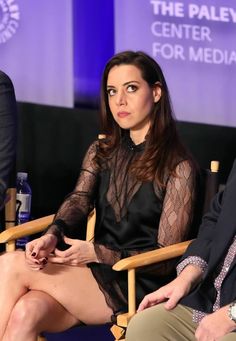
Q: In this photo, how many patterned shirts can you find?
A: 1